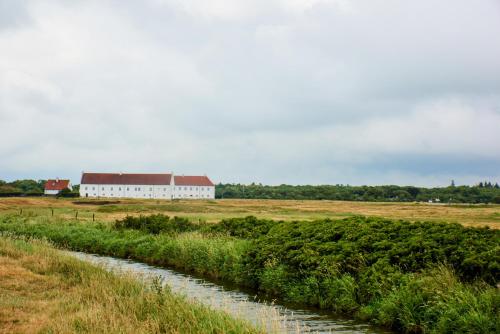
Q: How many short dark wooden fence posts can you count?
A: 4